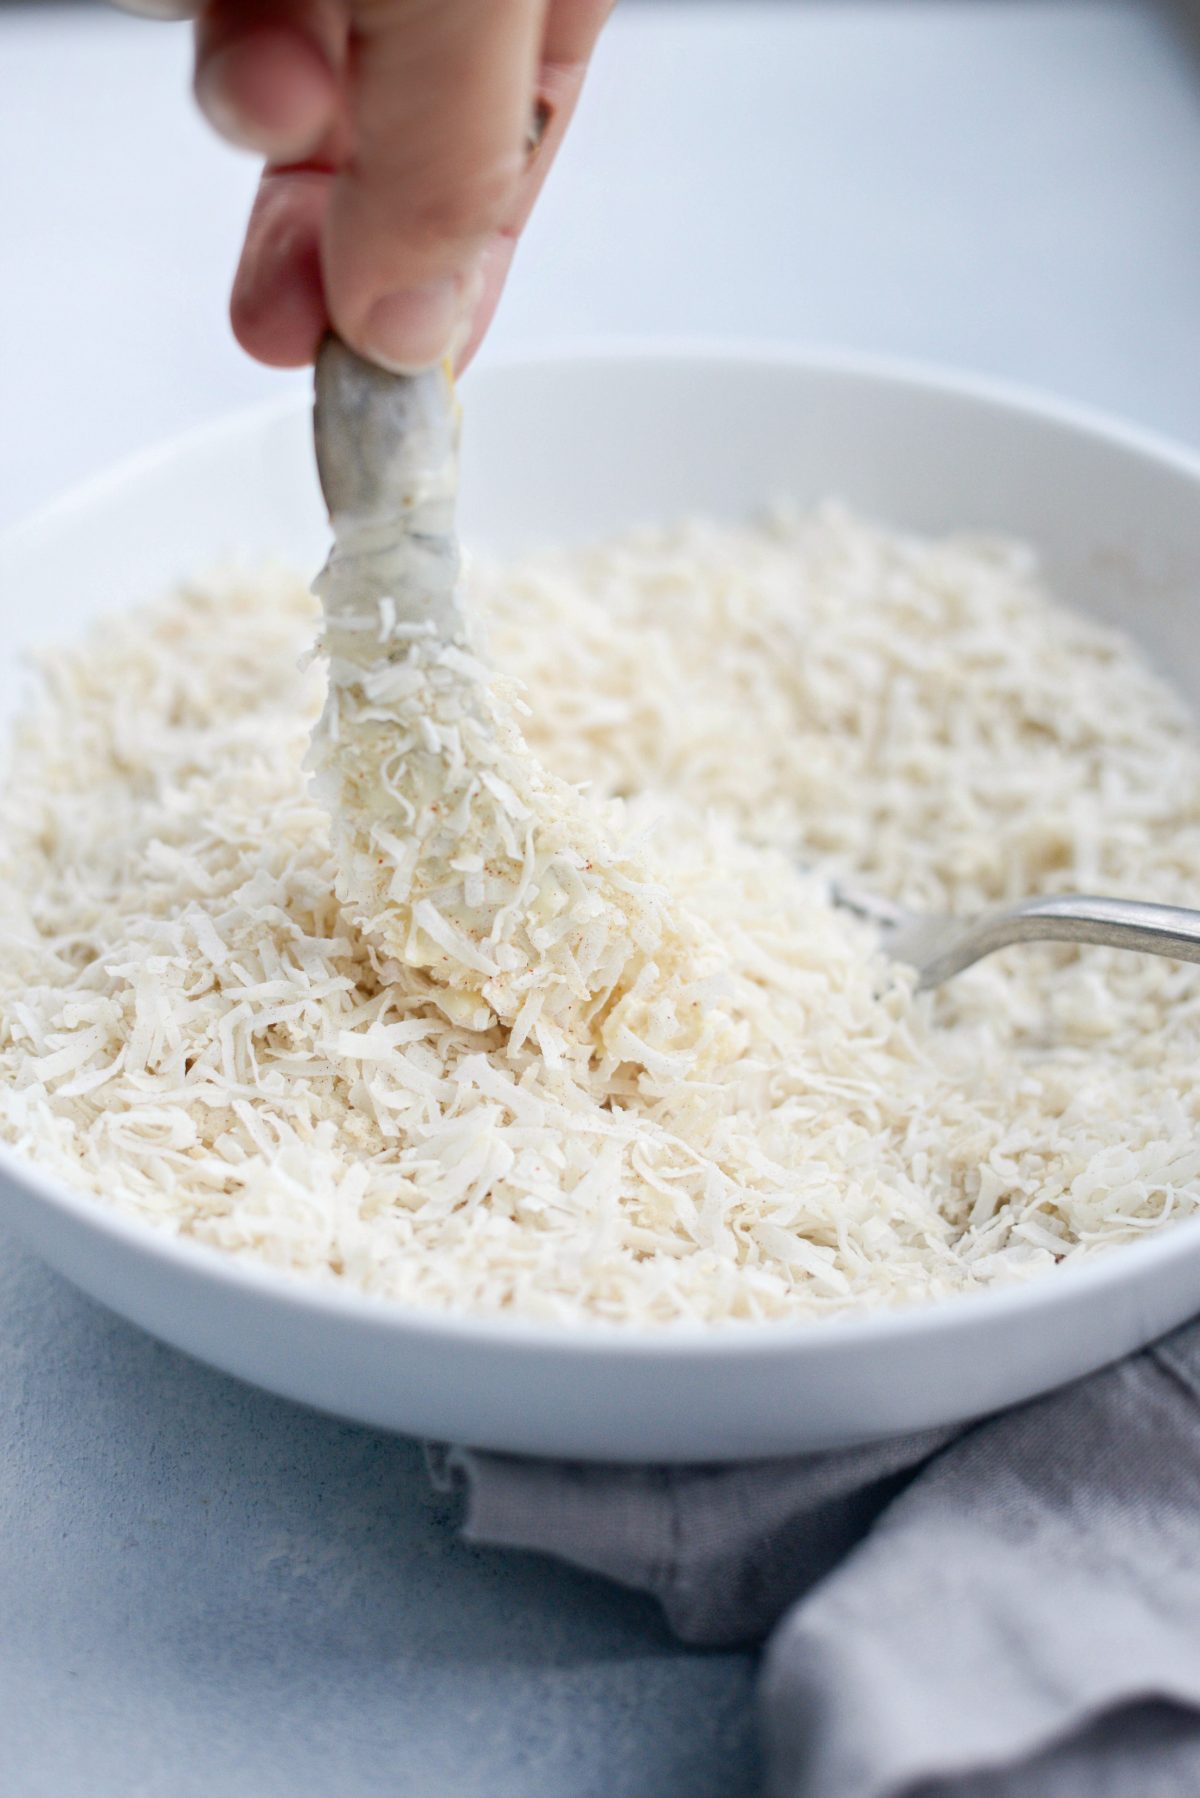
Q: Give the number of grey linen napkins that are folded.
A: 1